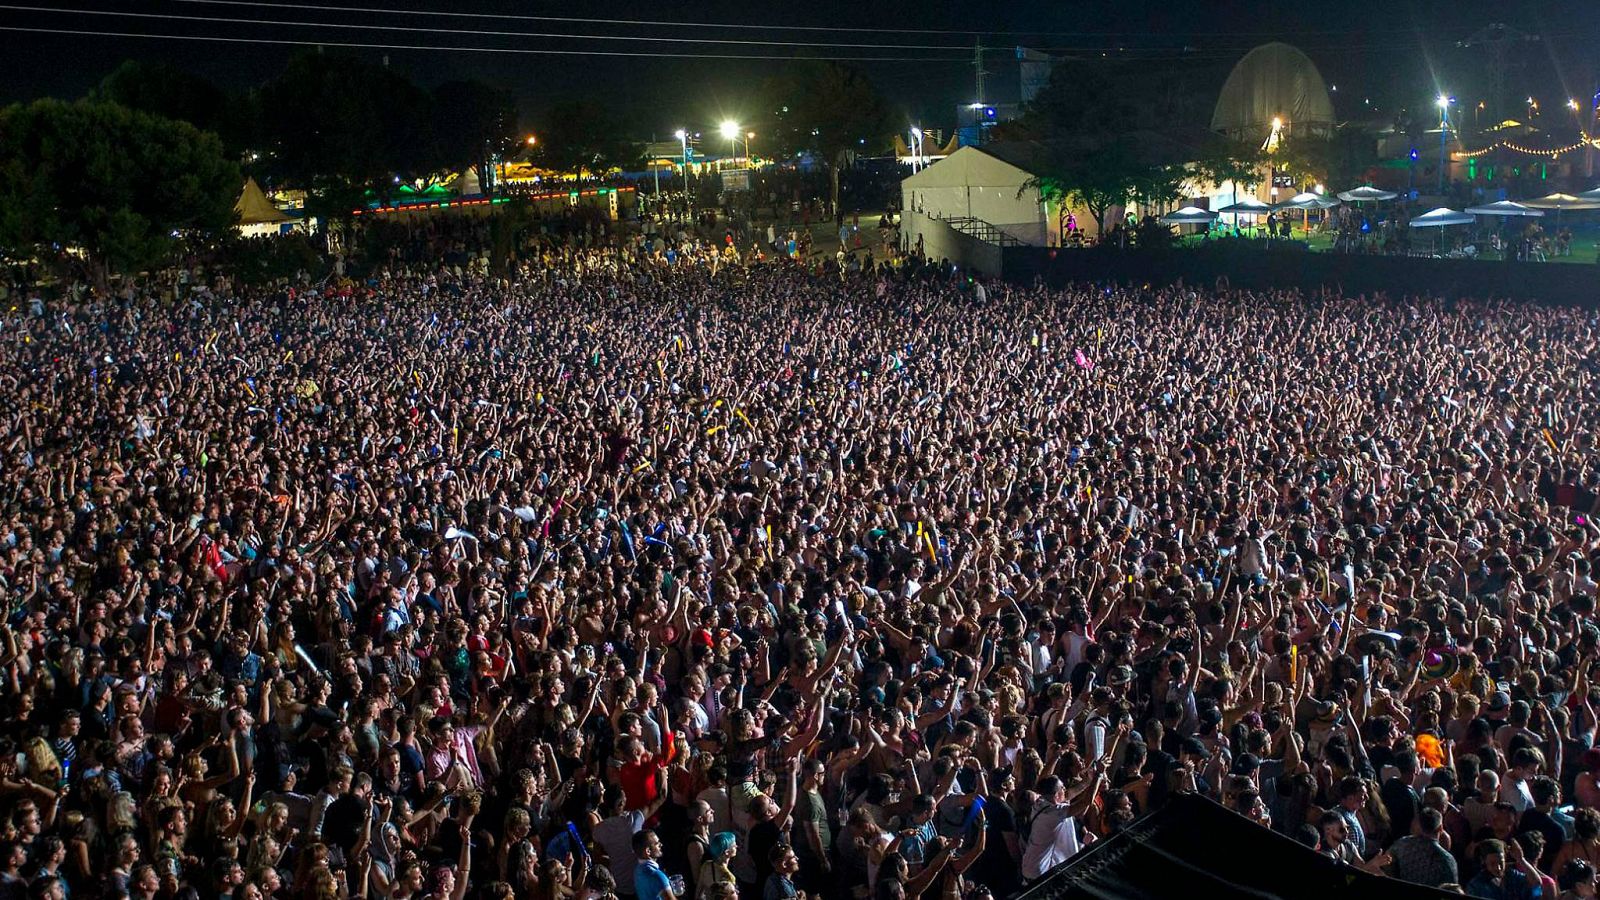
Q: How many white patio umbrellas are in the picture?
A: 8